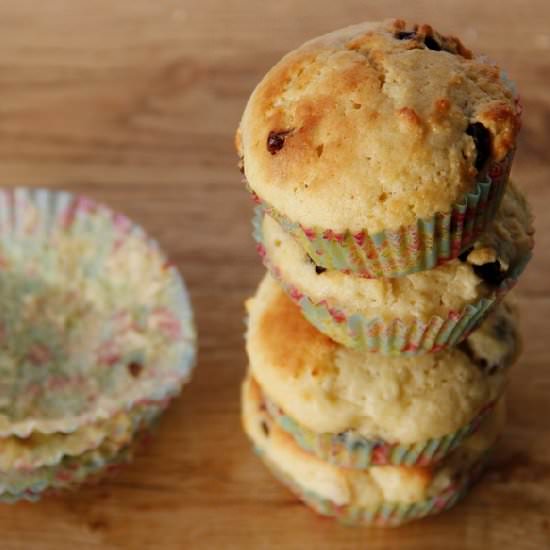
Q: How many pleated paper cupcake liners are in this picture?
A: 7